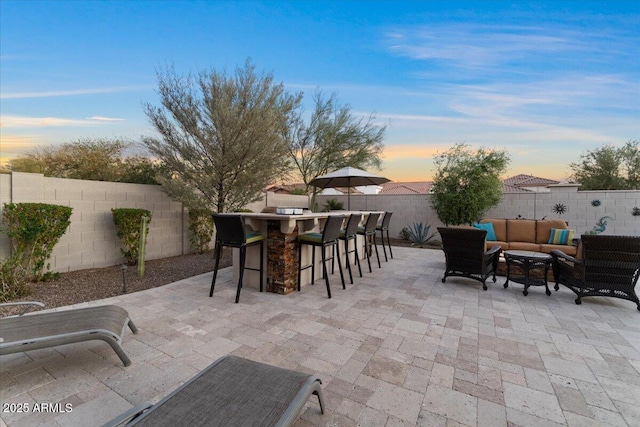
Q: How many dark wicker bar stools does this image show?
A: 5